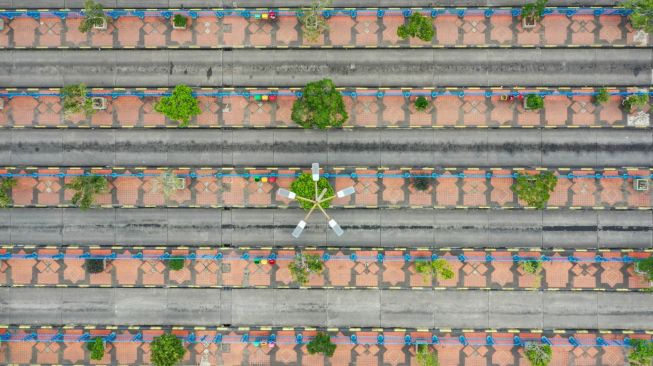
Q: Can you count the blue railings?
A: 5